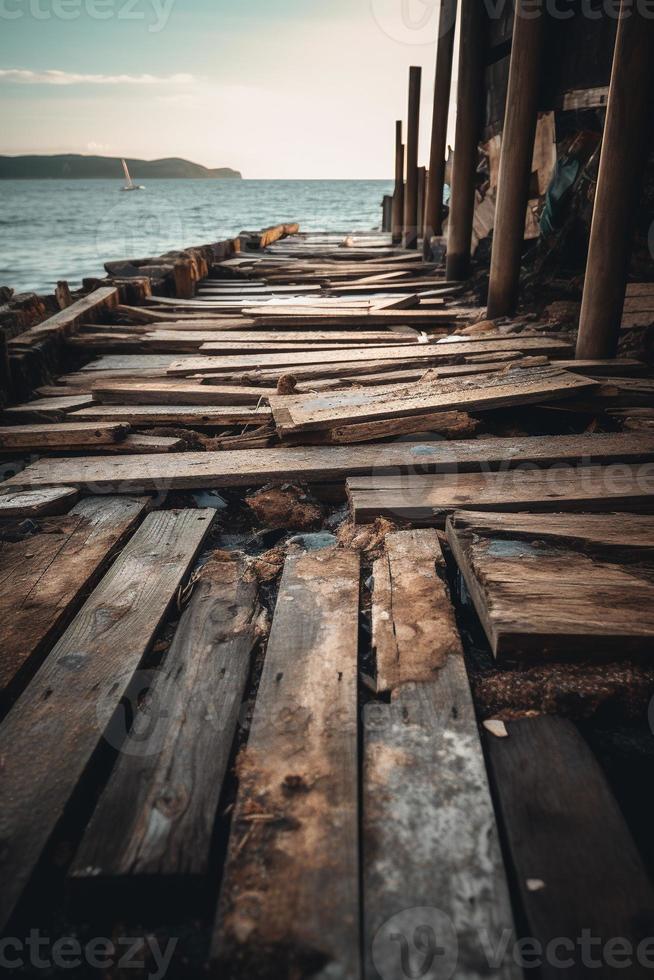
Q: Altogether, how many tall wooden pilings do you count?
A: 6